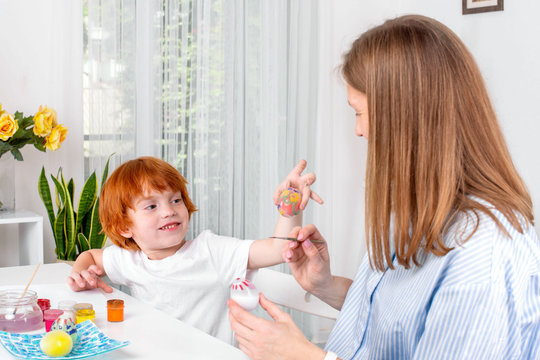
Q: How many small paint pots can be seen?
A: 6